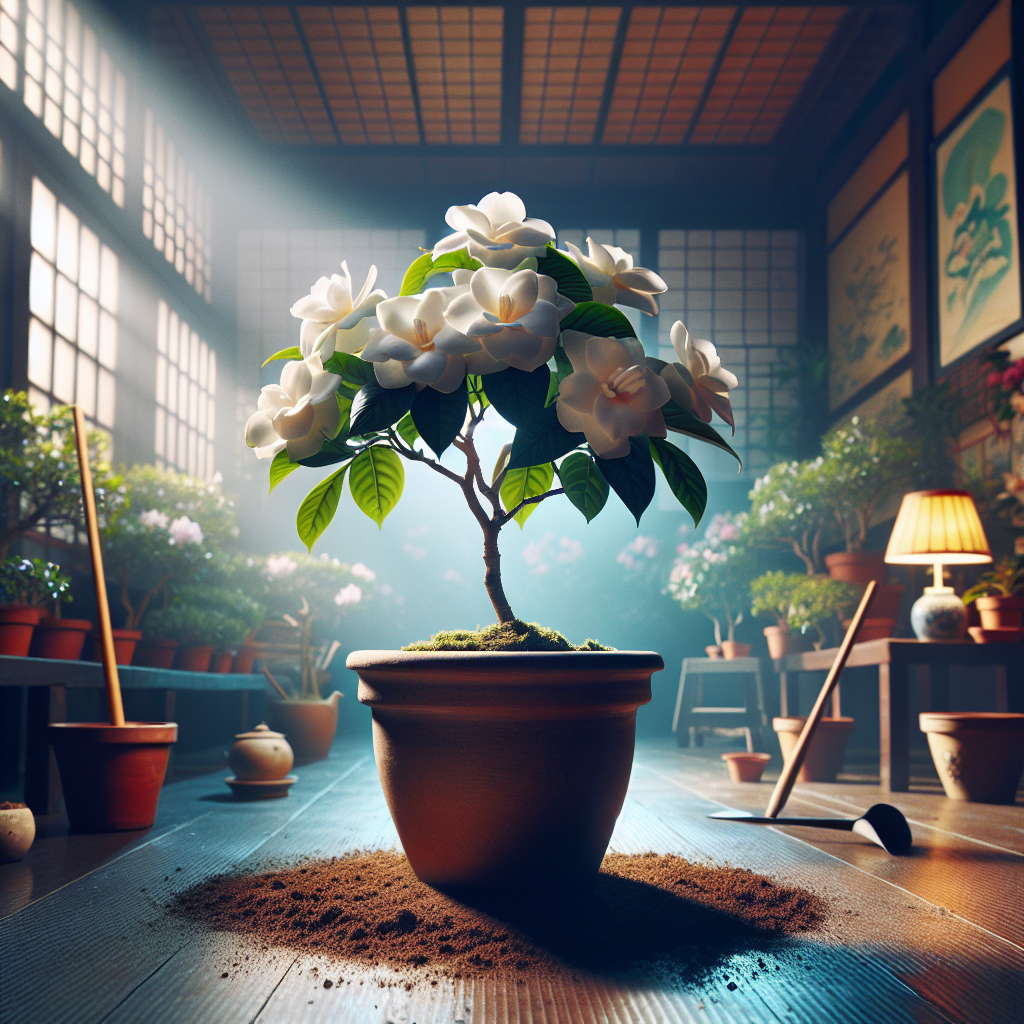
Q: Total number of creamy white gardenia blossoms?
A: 8